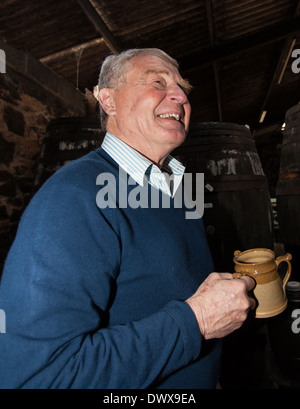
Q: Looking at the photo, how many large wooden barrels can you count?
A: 3